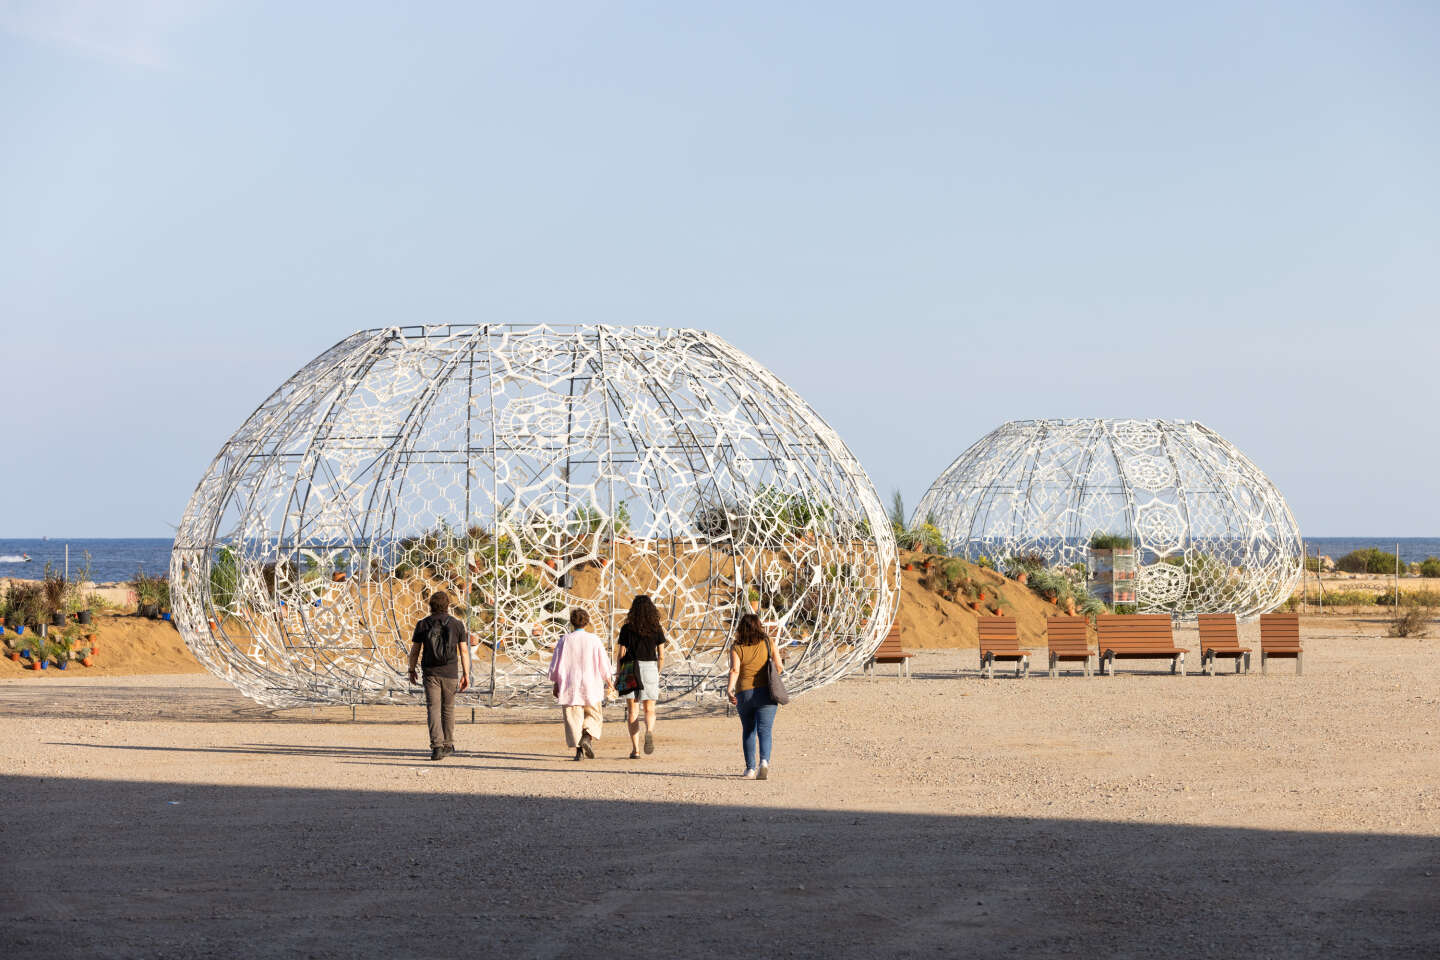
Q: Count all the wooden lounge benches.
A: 6